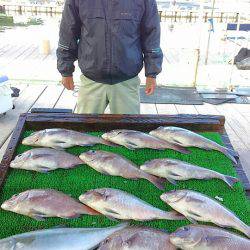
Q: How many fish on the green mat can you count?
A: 12